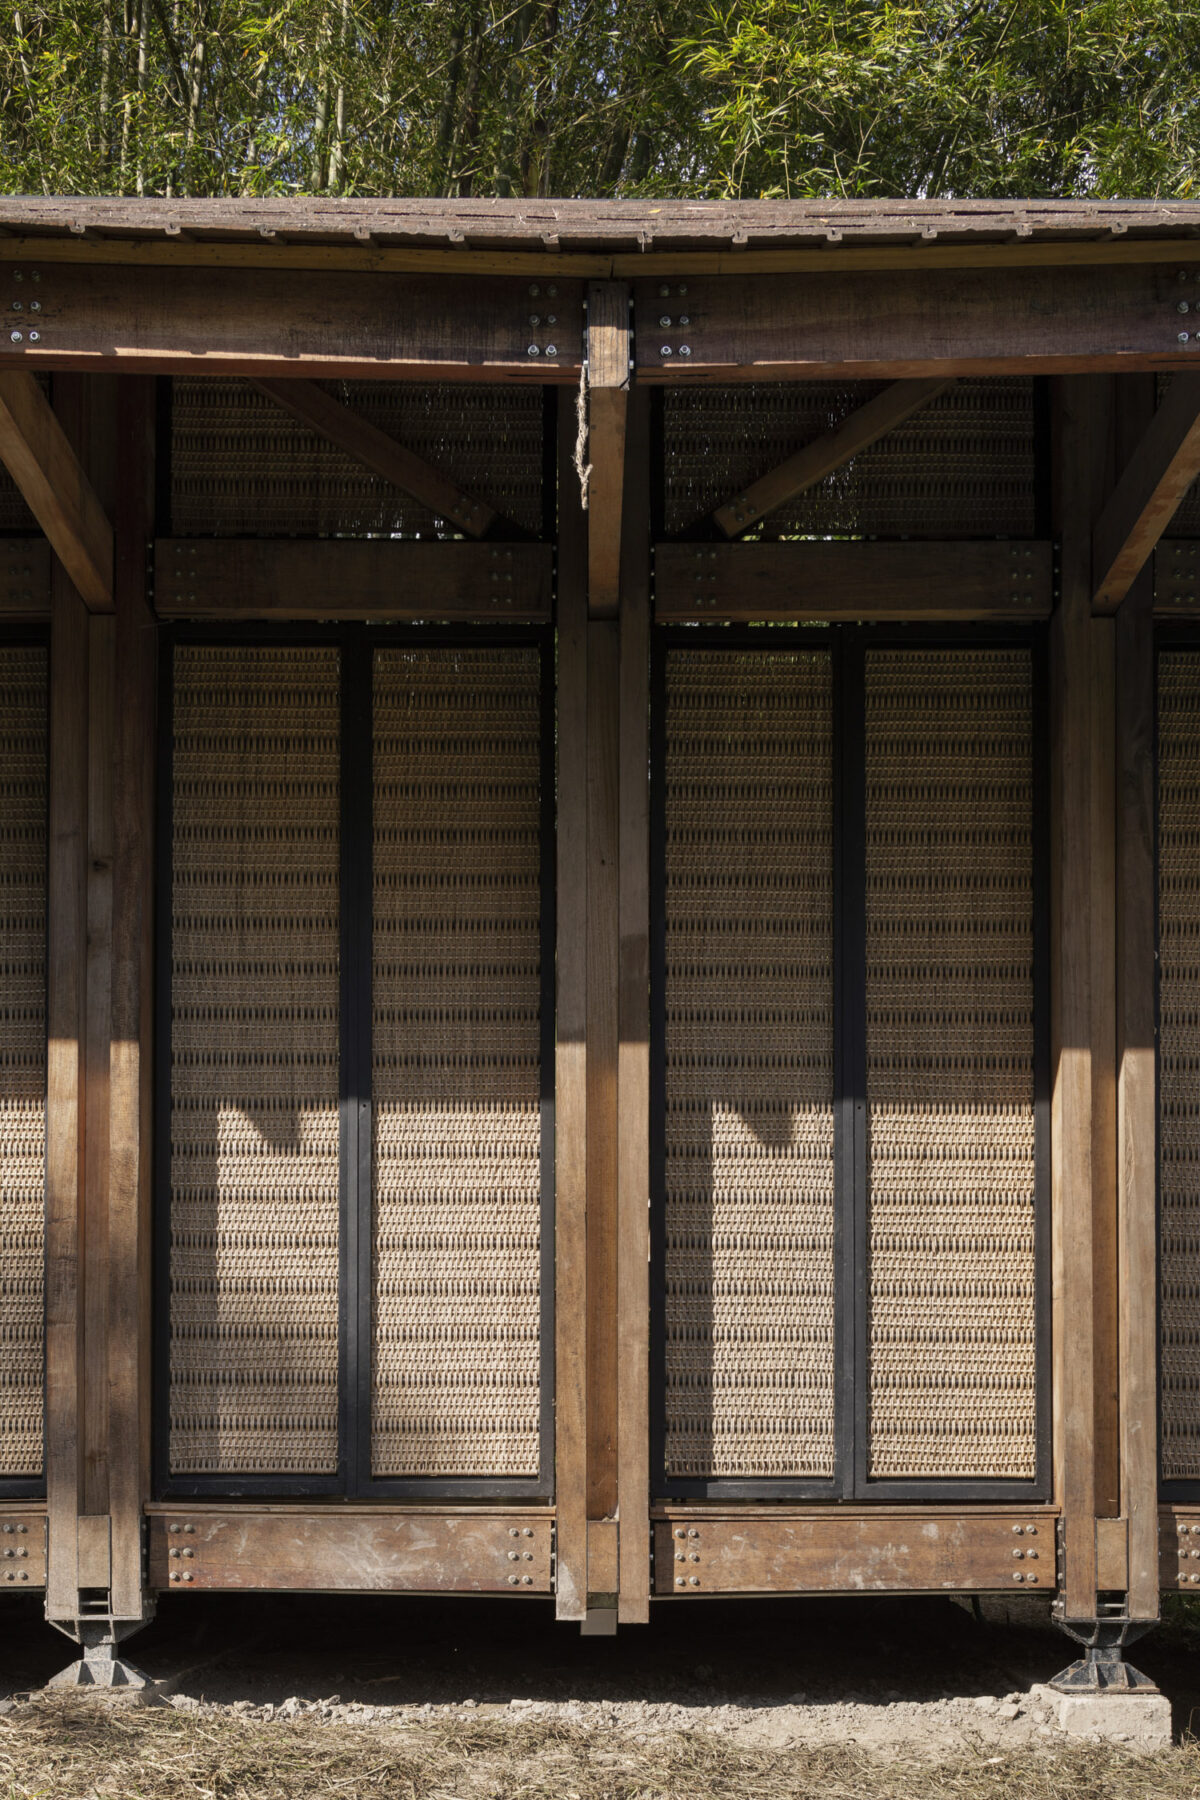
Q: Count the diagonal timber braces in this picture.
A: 4